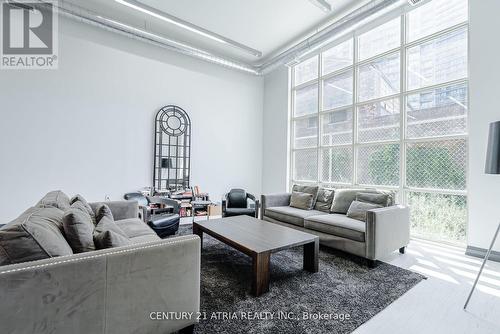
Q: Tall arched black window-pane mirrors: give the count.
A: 1